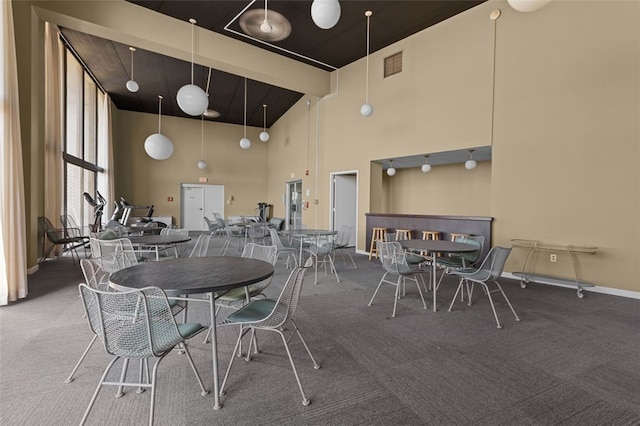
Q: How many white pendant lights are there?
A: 12